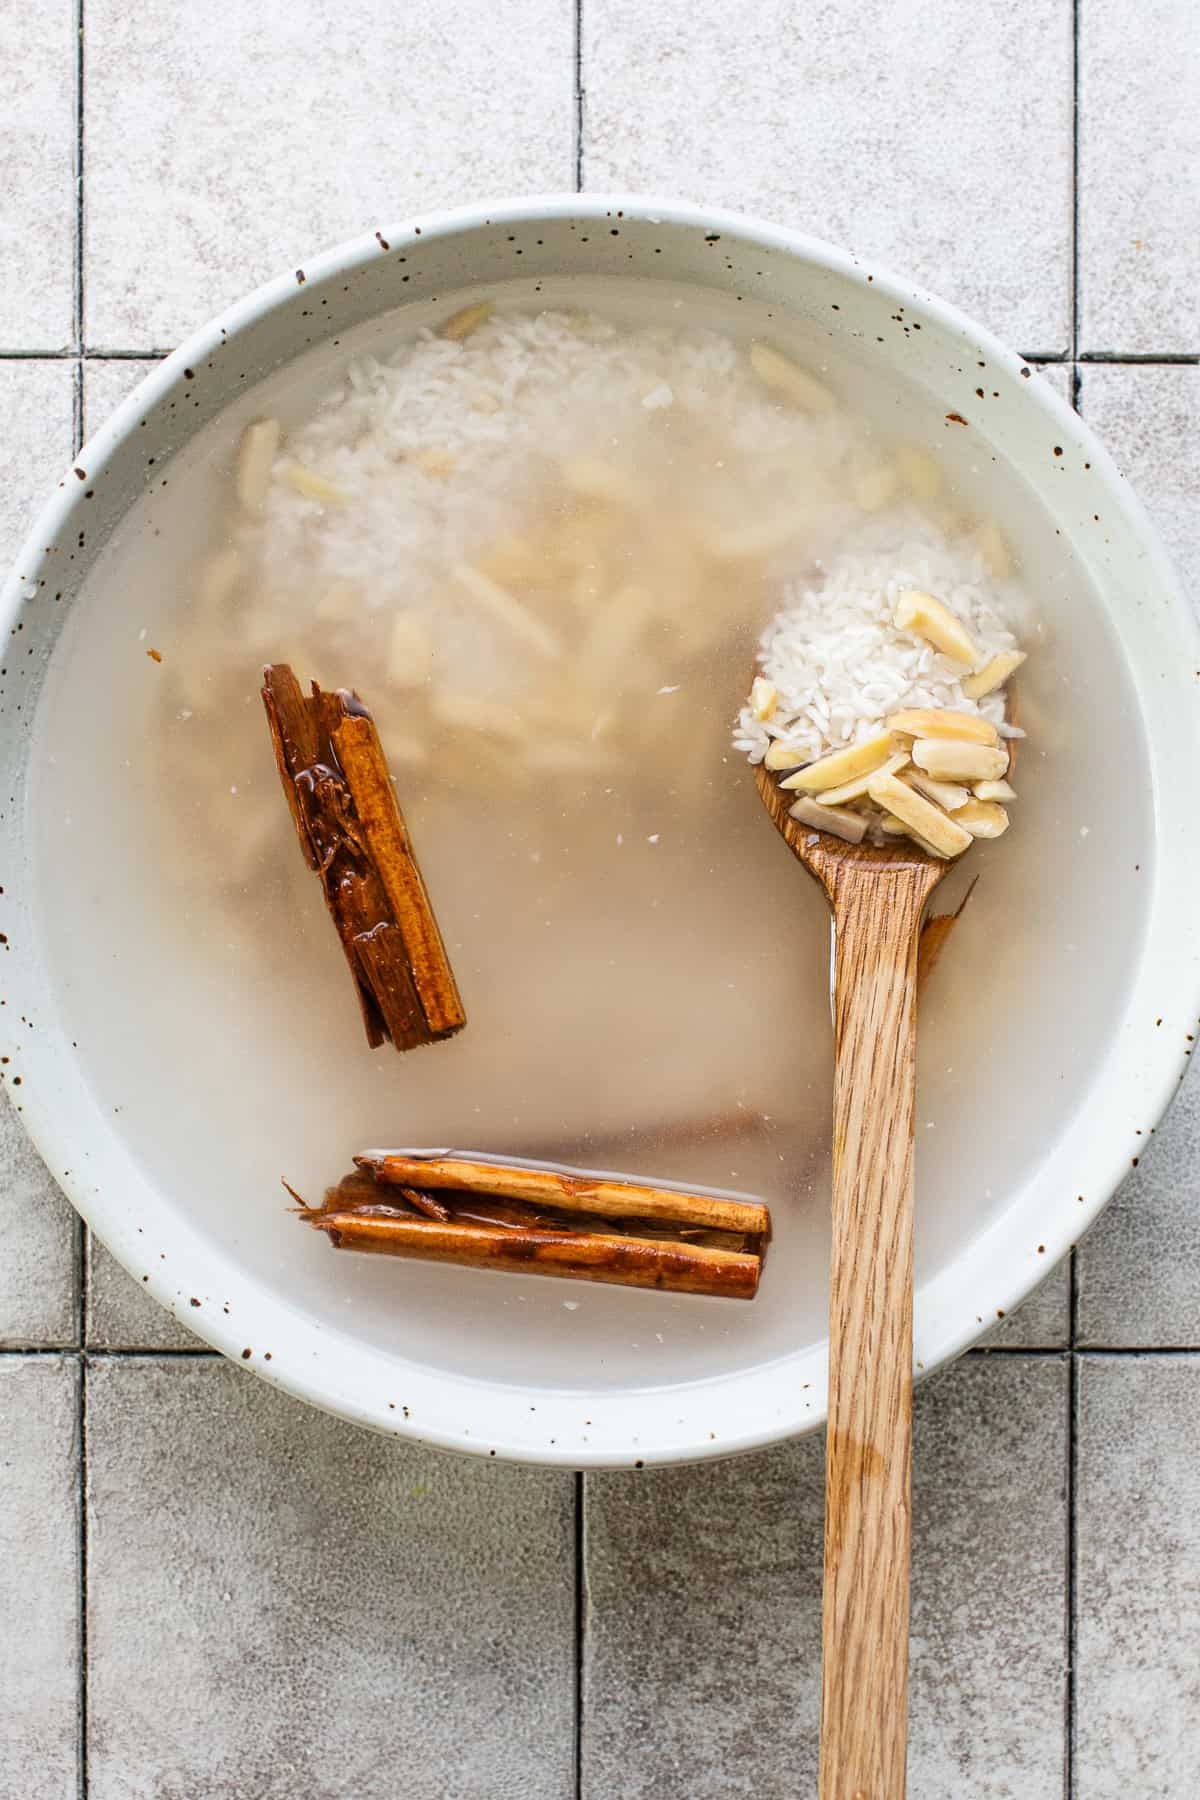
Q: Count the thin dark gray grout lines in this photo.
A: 5